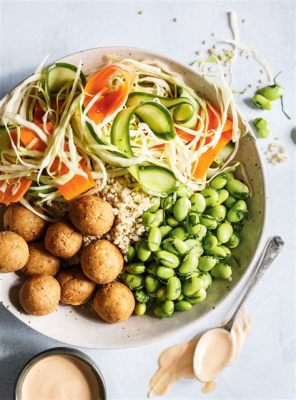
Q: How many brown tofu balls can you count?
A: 9